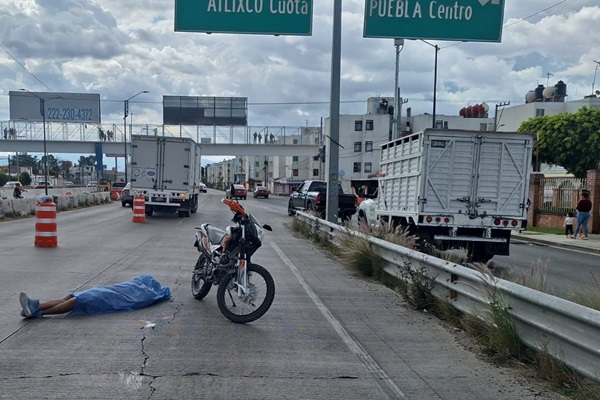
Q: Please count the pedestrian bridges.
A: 1